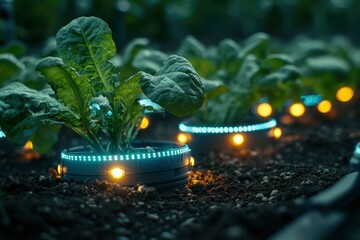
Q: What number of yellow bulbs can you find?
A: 12